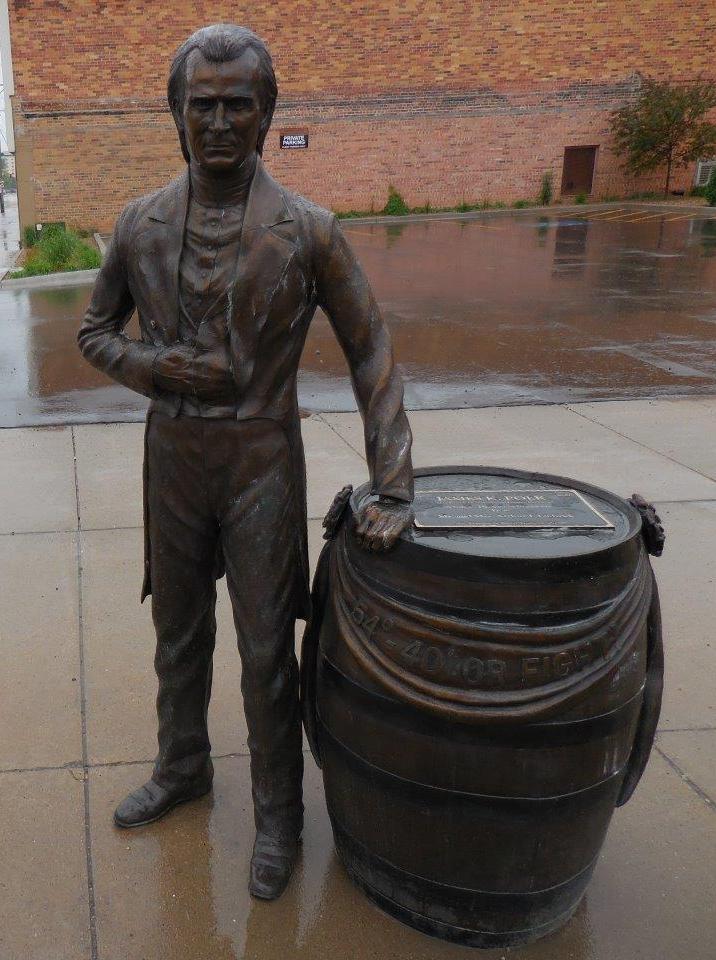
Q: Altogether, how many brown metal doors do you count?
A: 1